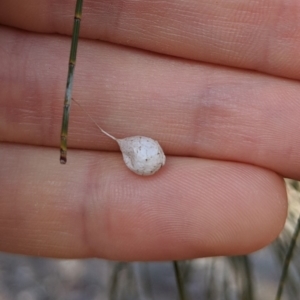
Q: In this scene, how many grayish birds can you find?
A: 0